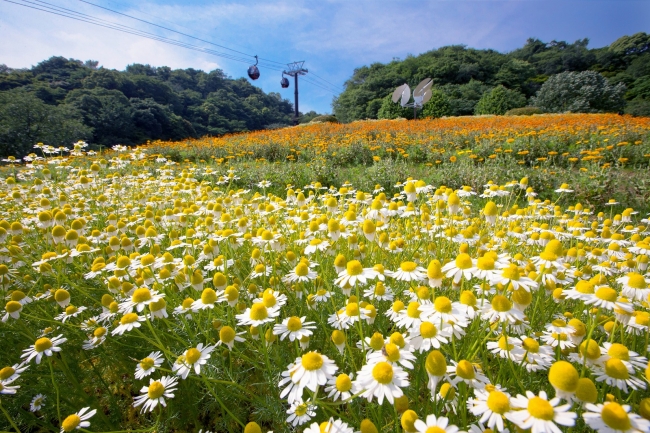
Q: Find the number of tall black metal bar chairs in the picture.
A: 0